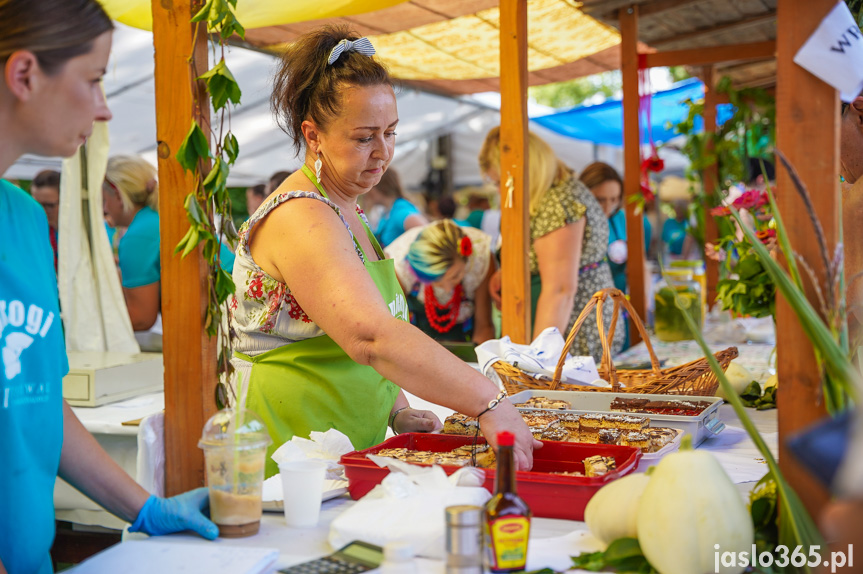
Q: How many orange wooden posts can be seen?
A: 5